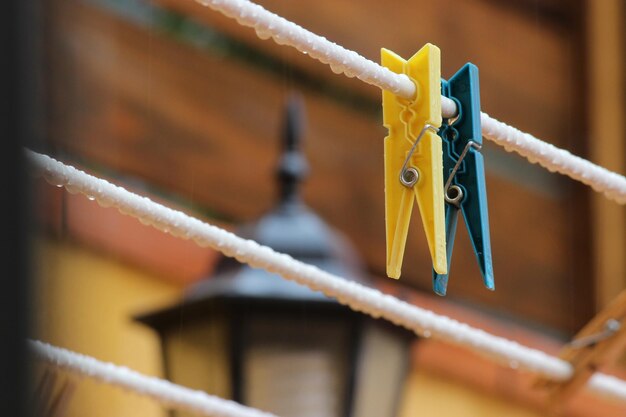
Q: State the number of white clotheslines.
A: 3